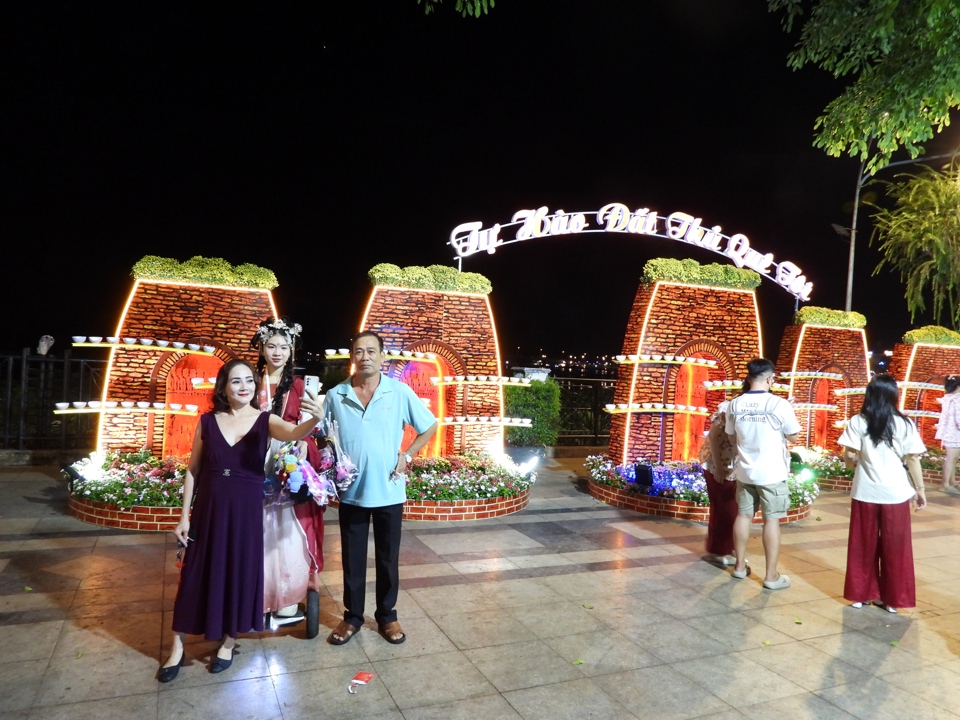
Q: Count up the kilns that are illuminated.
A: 5